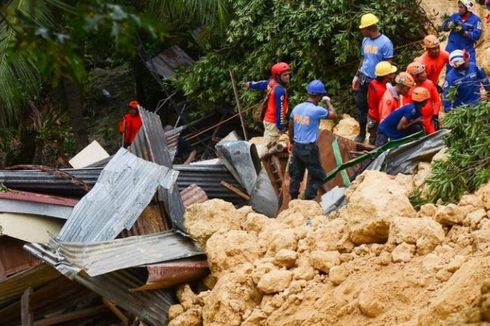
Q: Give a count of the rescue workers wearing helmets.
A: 11